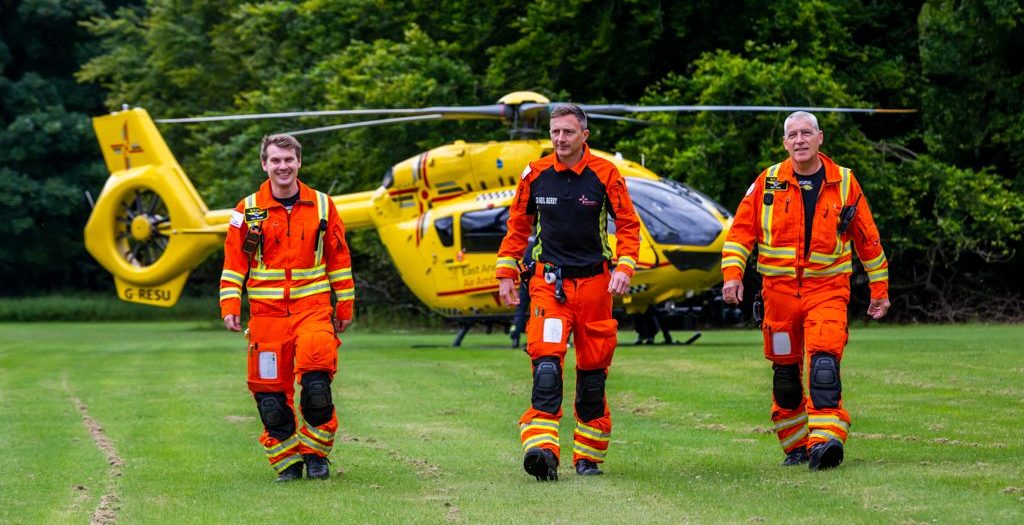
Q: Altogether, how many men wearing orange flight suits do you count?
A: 3